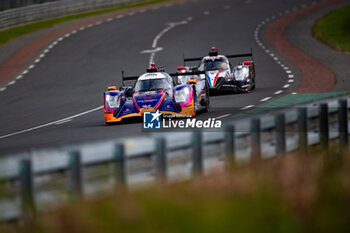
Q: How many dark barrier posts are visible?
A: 11